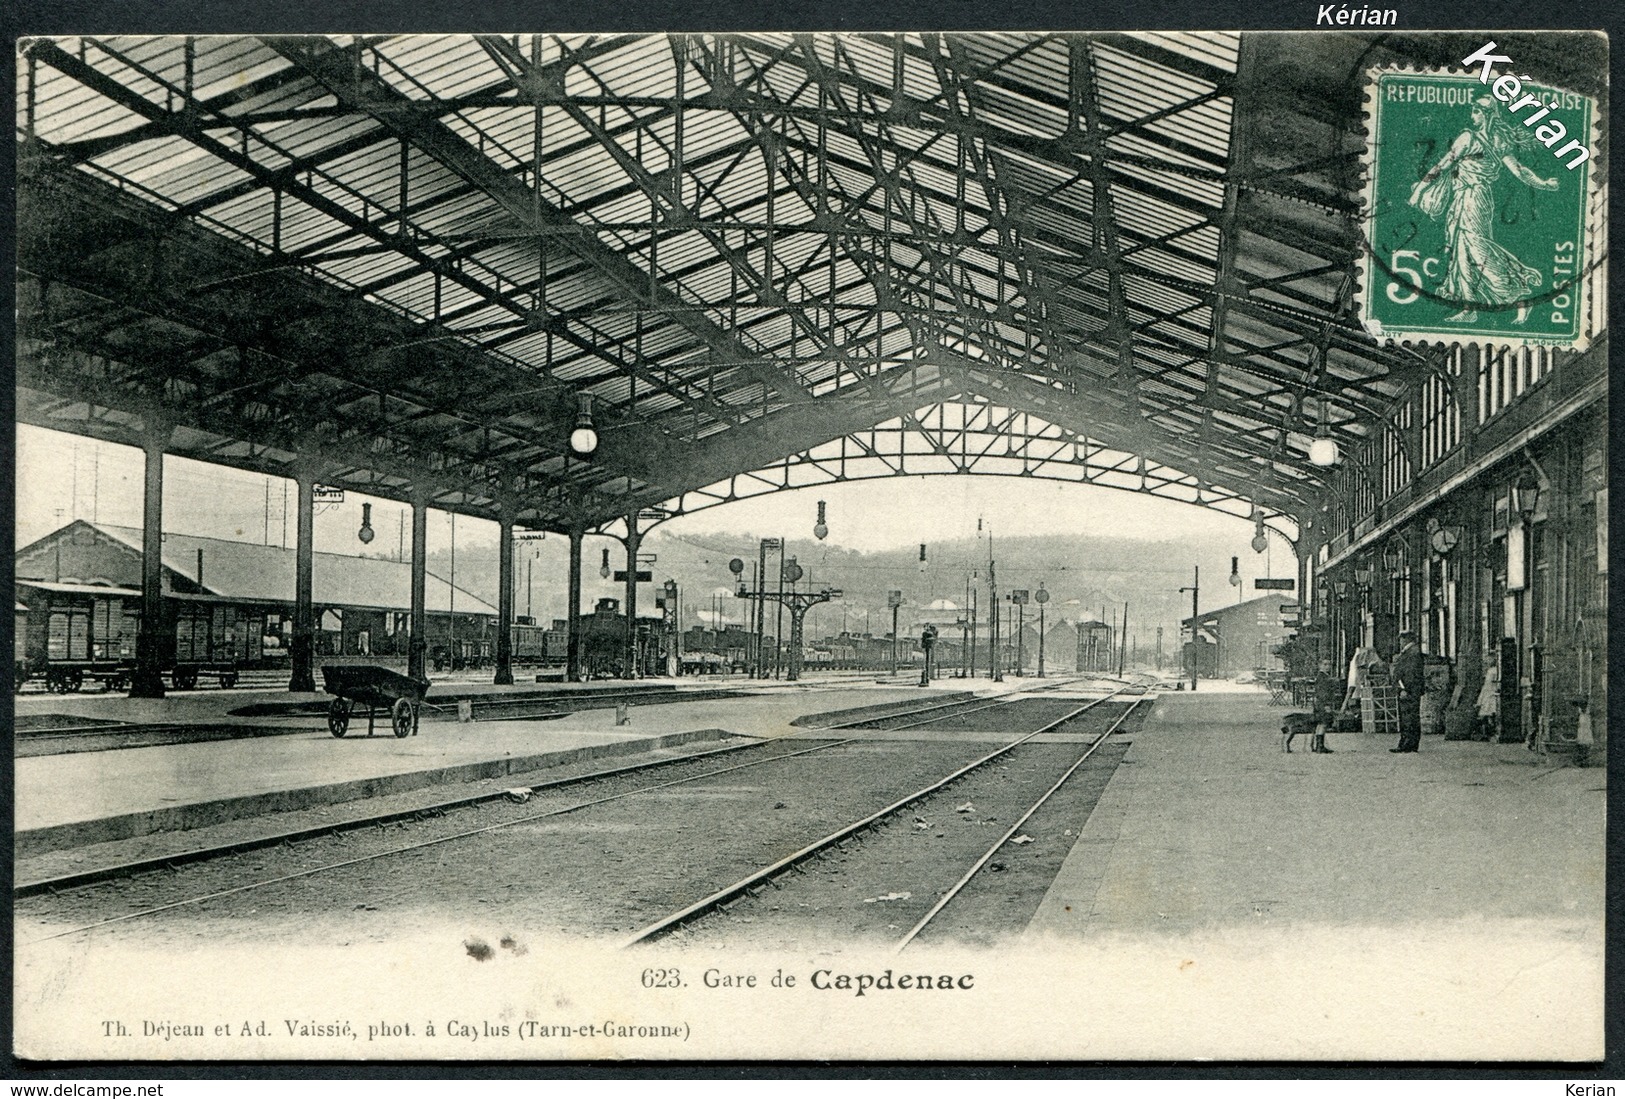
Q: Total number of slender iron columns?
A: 6